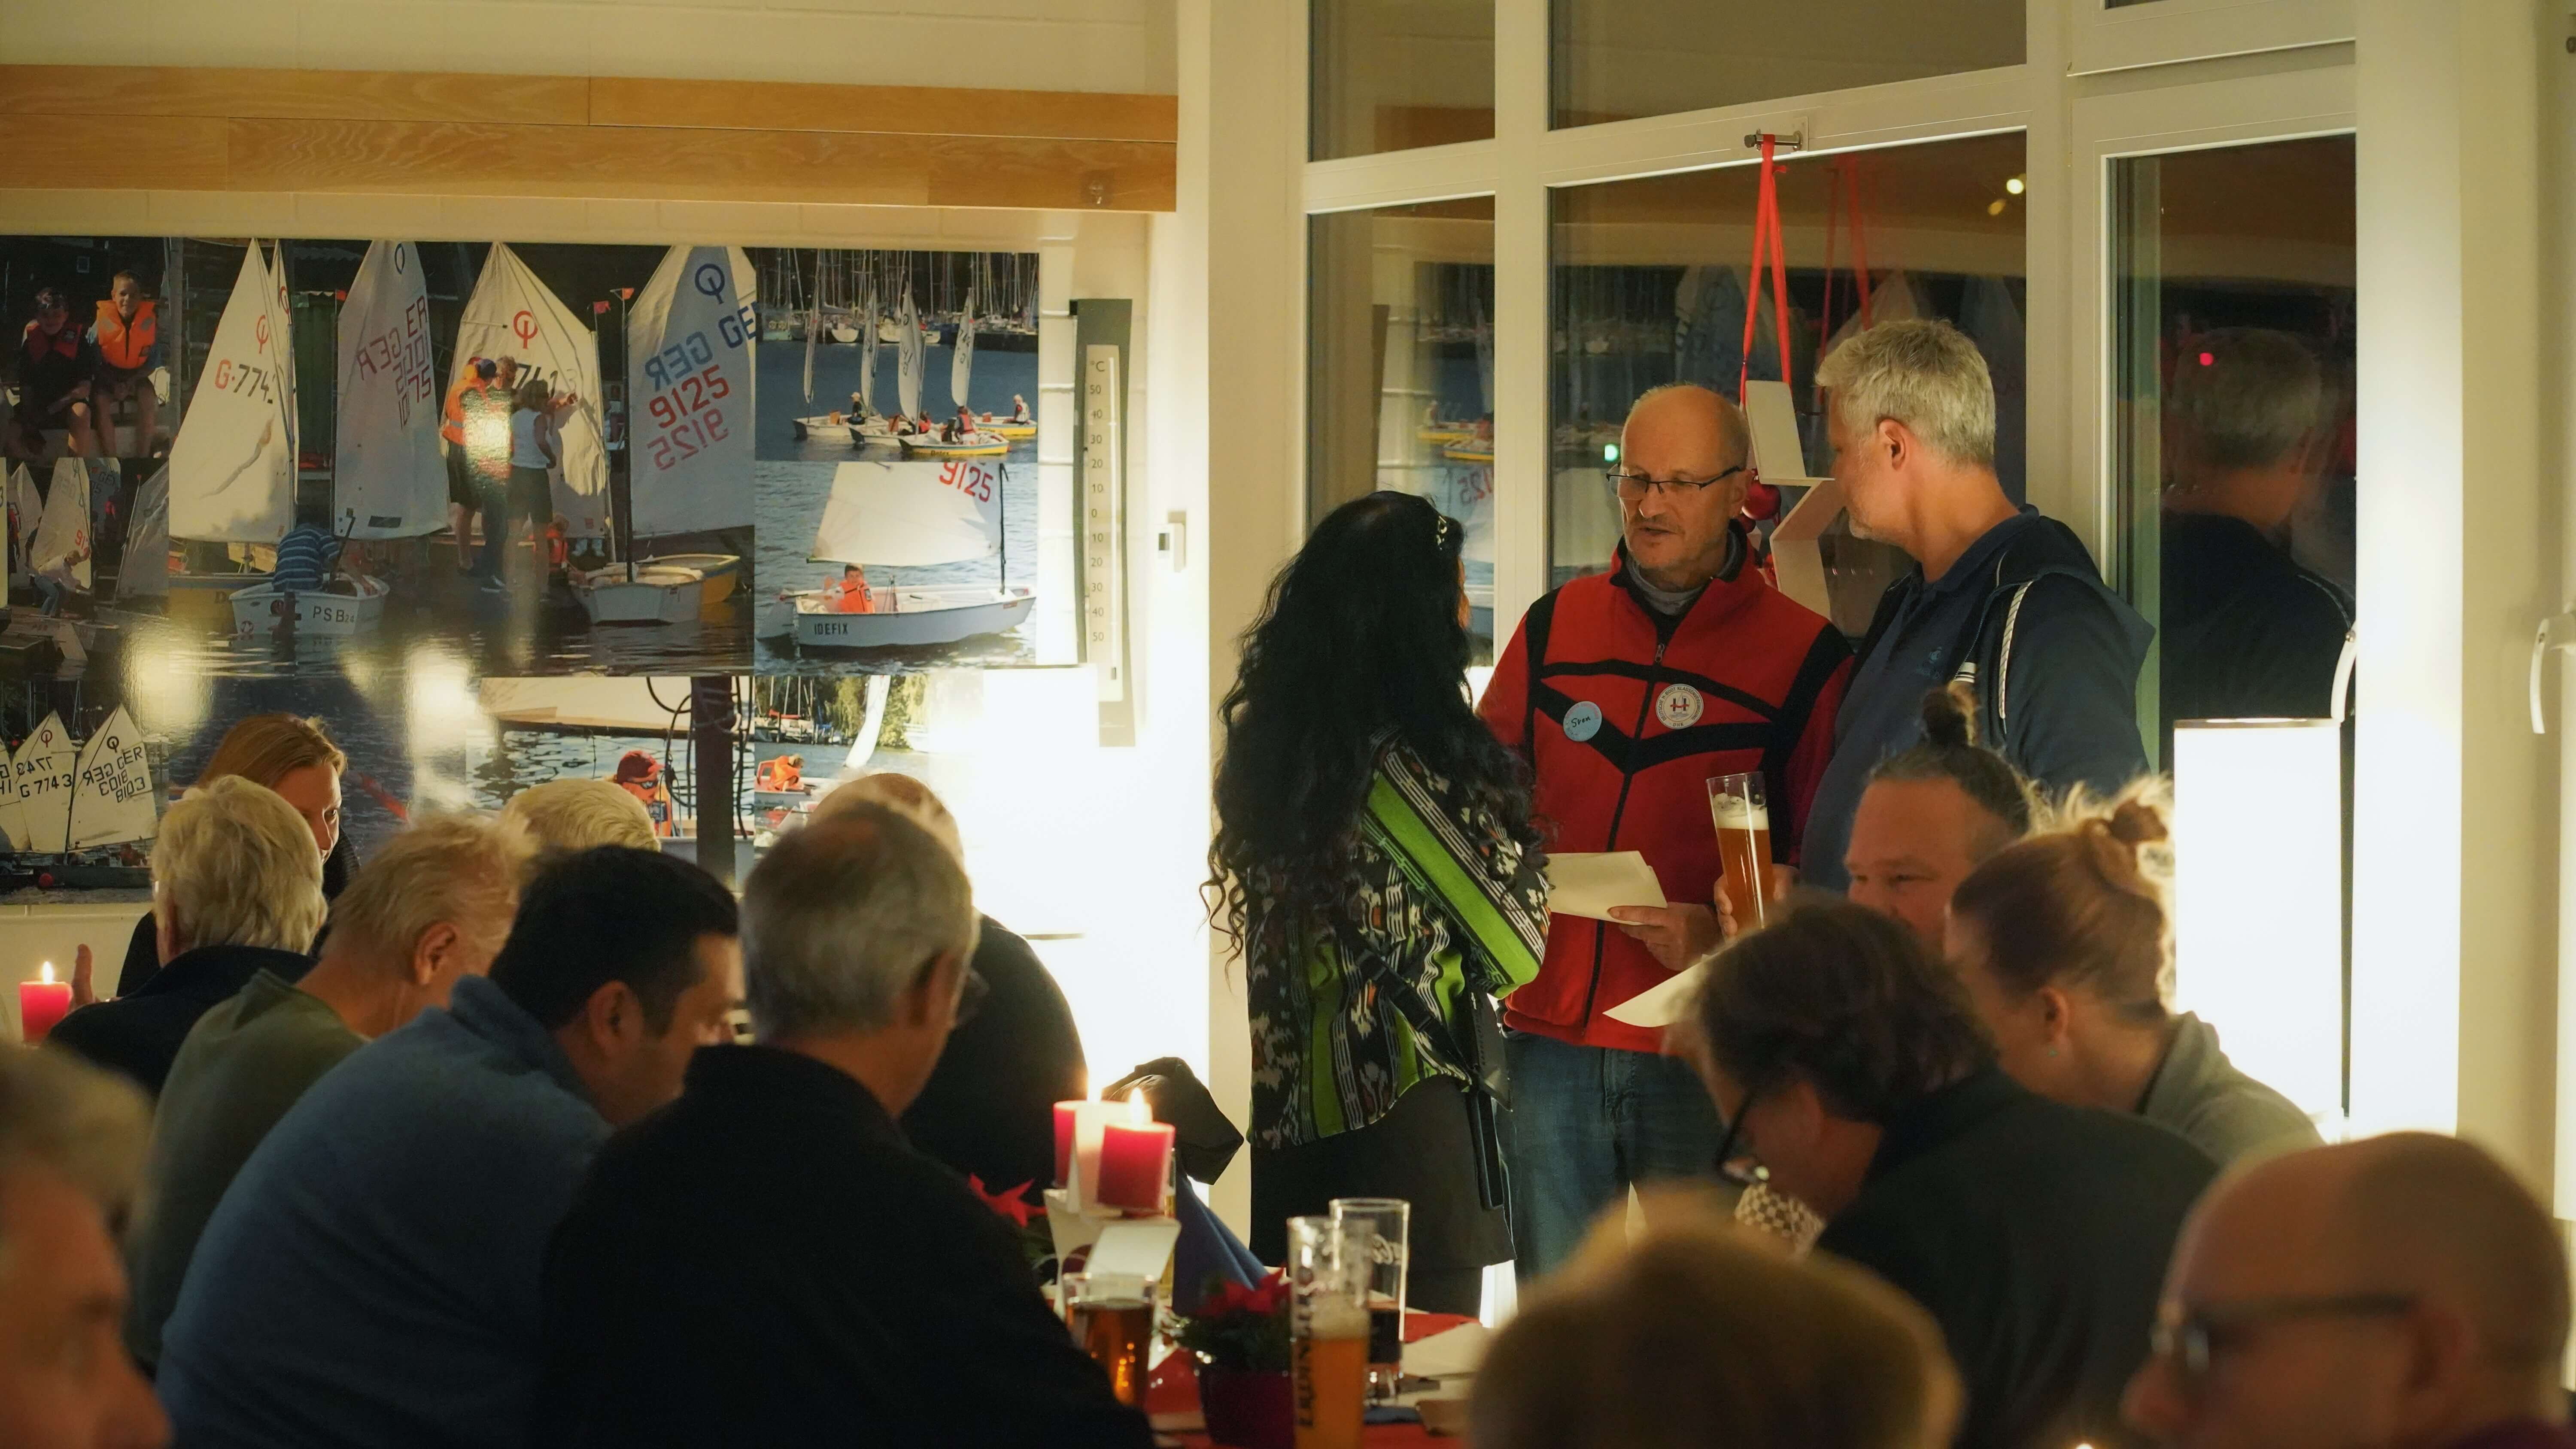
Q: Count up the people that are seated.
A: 13